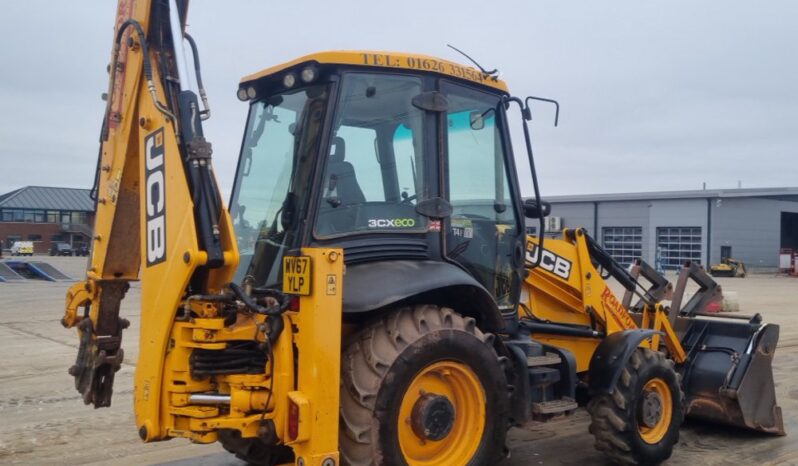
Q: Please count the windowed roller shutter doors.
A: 2